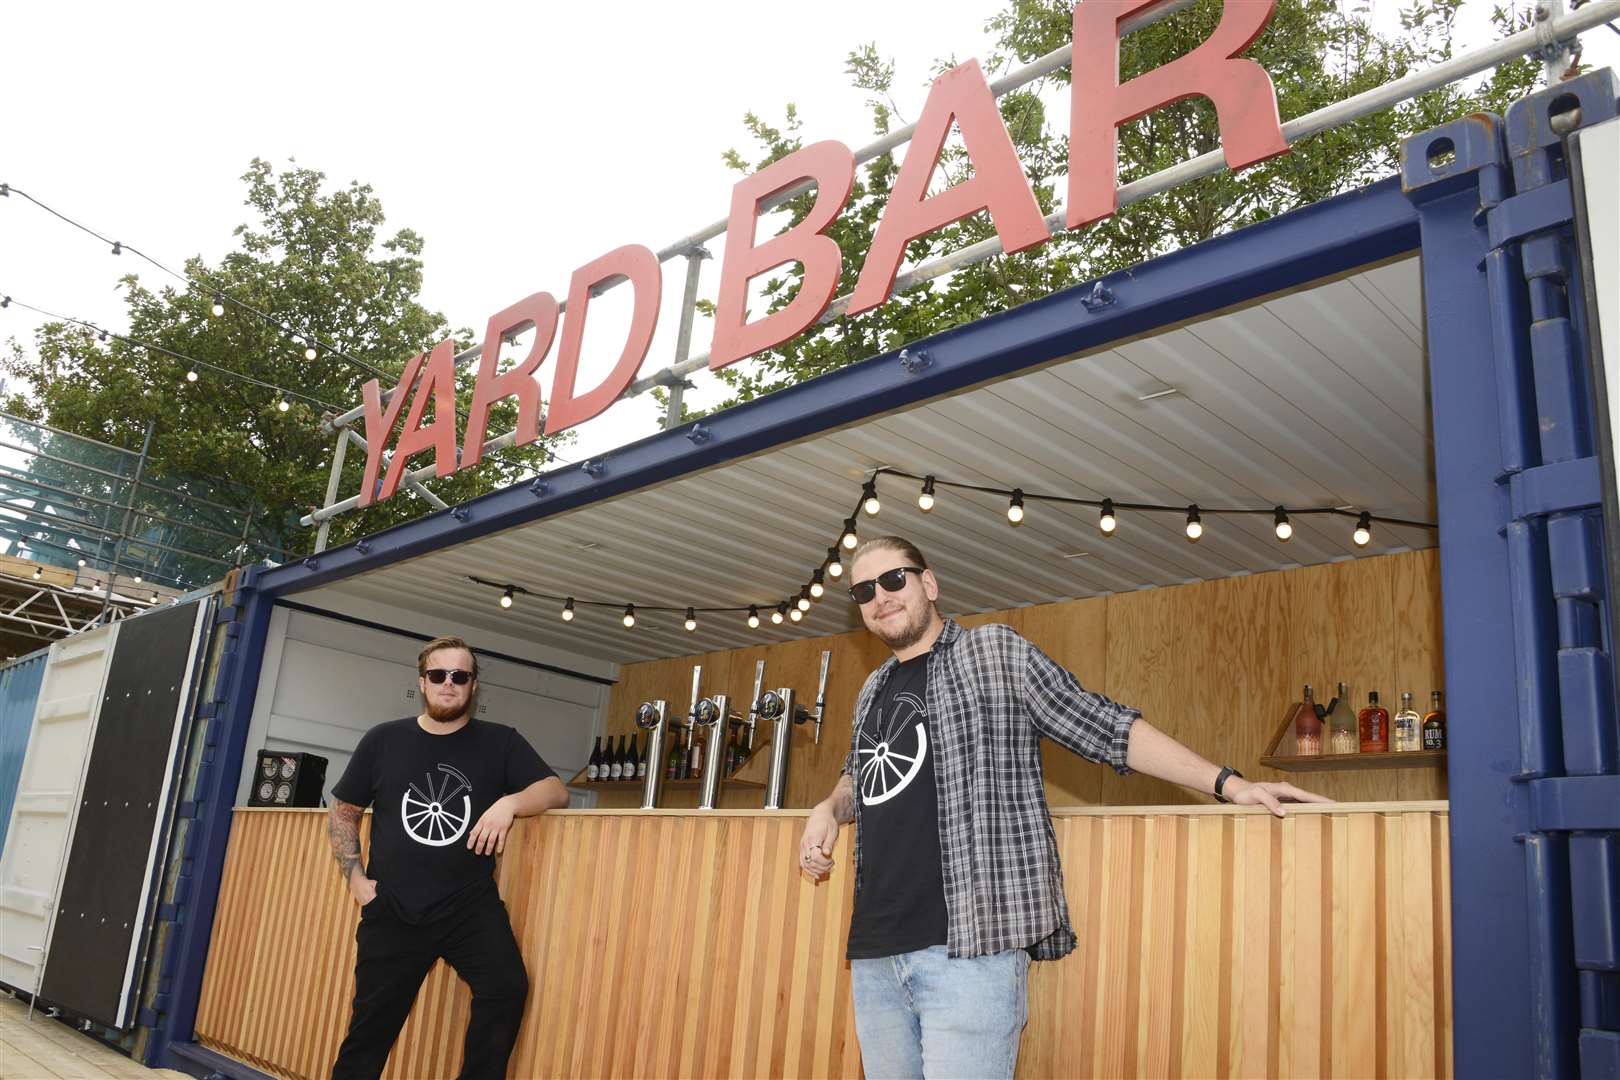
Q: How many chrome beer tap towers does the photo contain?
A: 3